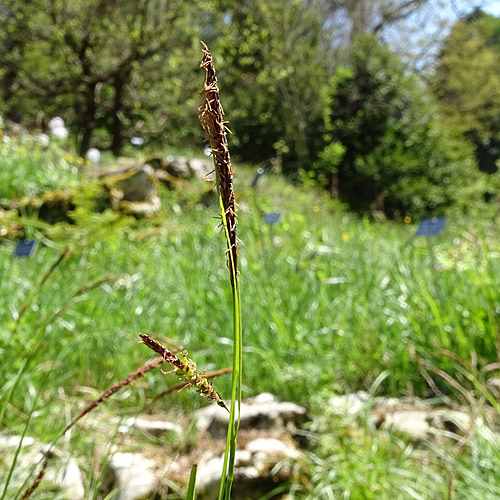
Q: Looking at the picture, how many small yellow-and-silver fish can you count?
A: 0